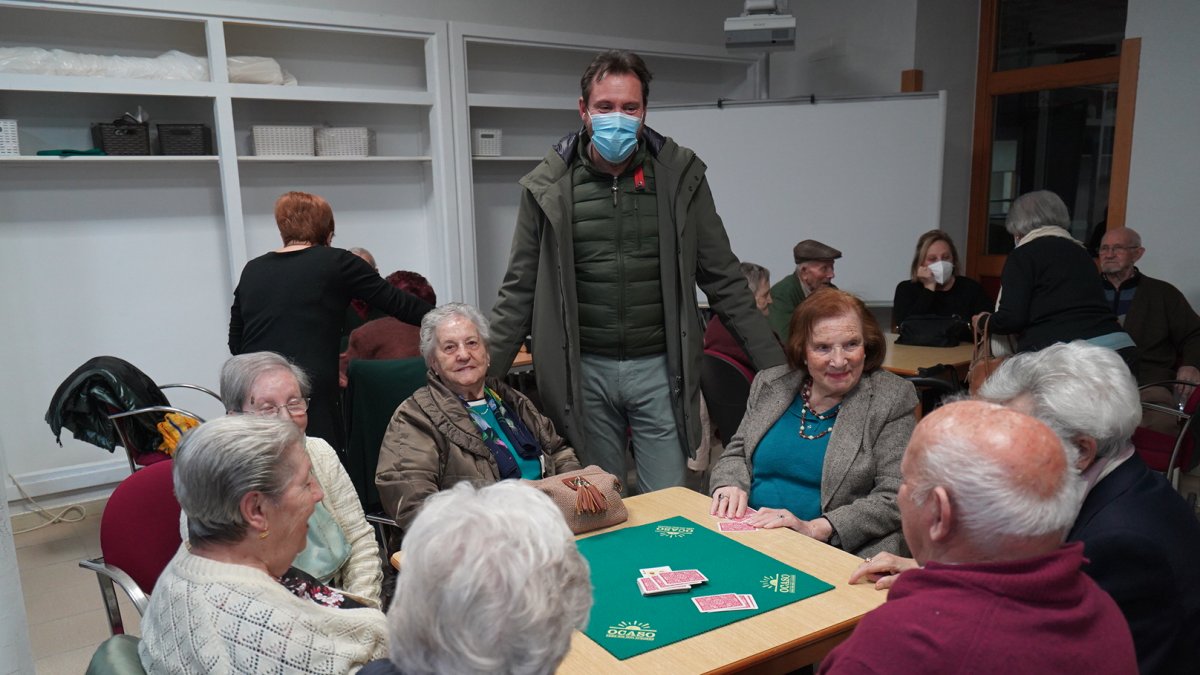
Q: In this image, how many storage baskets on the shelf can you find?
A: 6